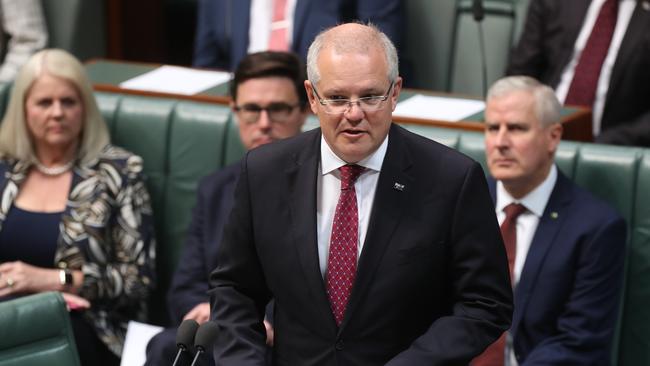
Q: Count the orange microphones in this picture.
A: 0